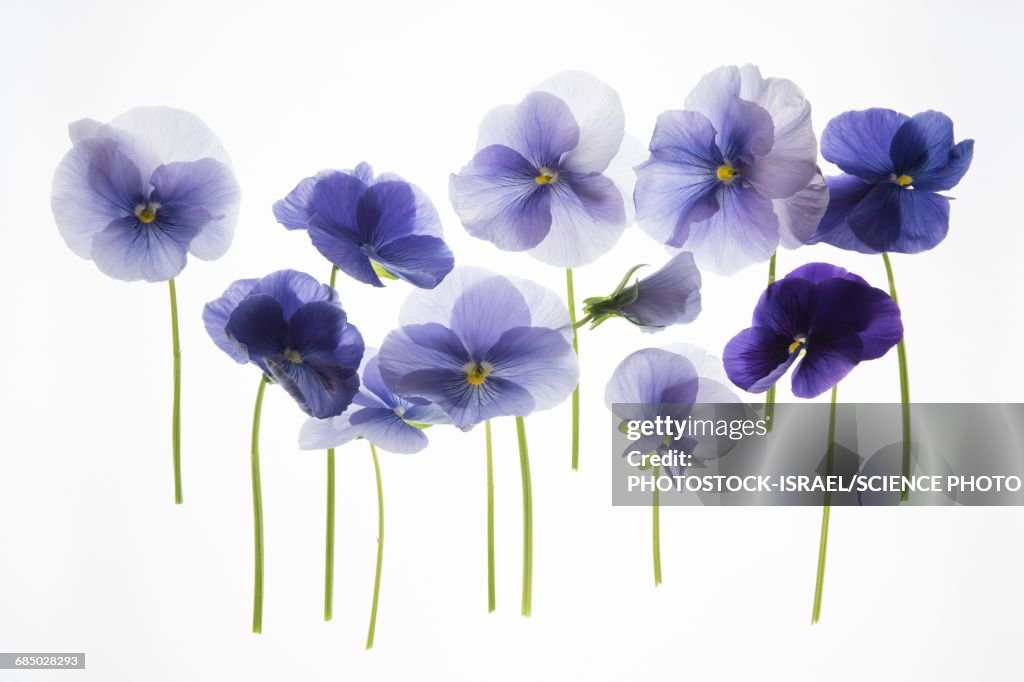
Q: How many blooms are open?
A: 10